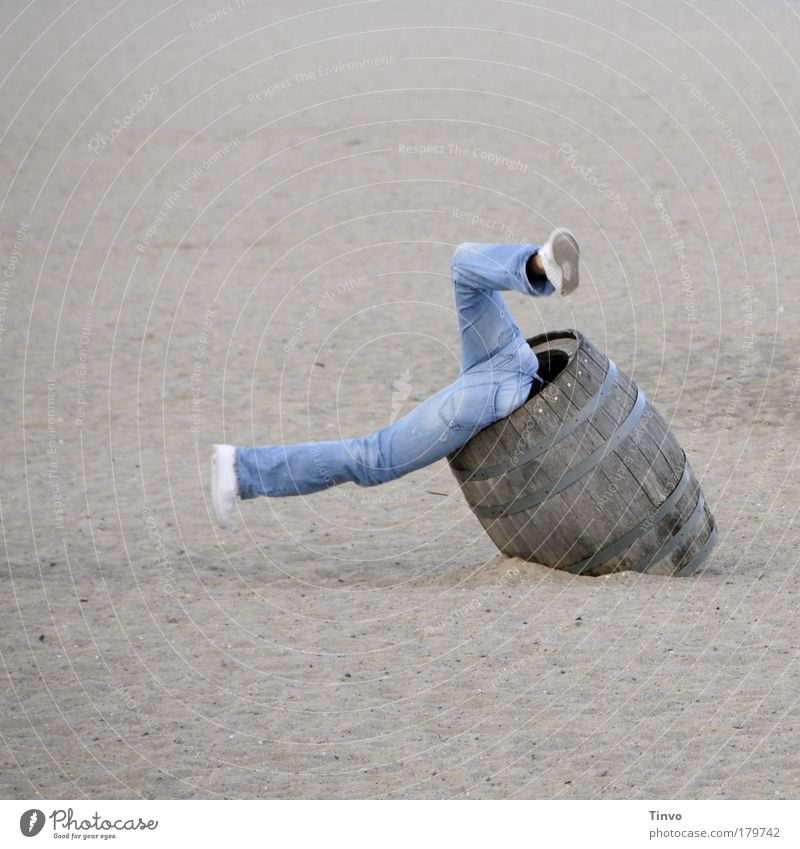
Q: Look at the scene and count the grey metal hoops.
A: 5